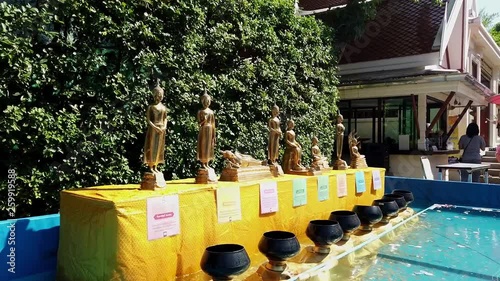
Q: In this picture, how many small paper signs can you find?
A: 8